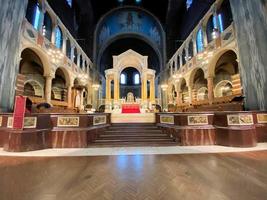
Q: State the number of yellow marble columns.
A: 4